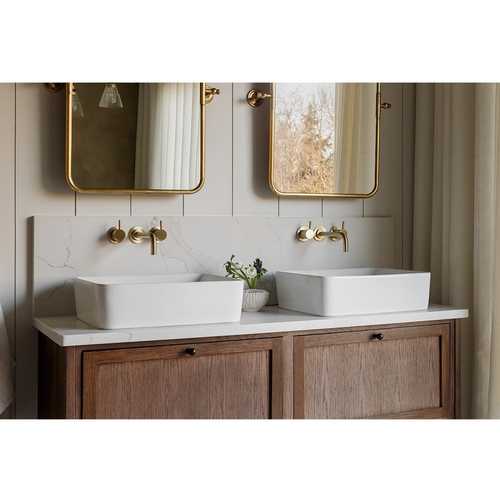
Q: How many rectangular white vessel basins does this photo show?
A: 2